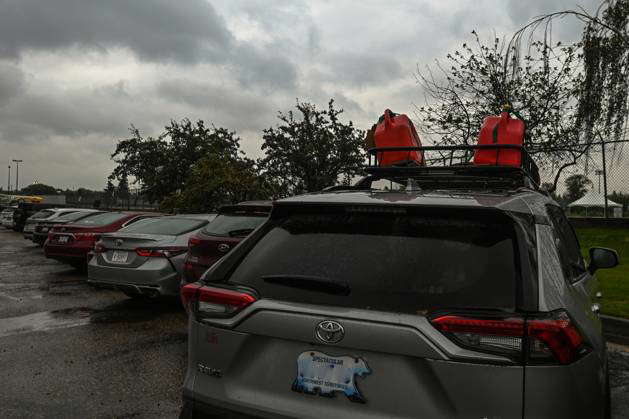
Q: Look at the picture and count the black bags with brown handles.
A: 0